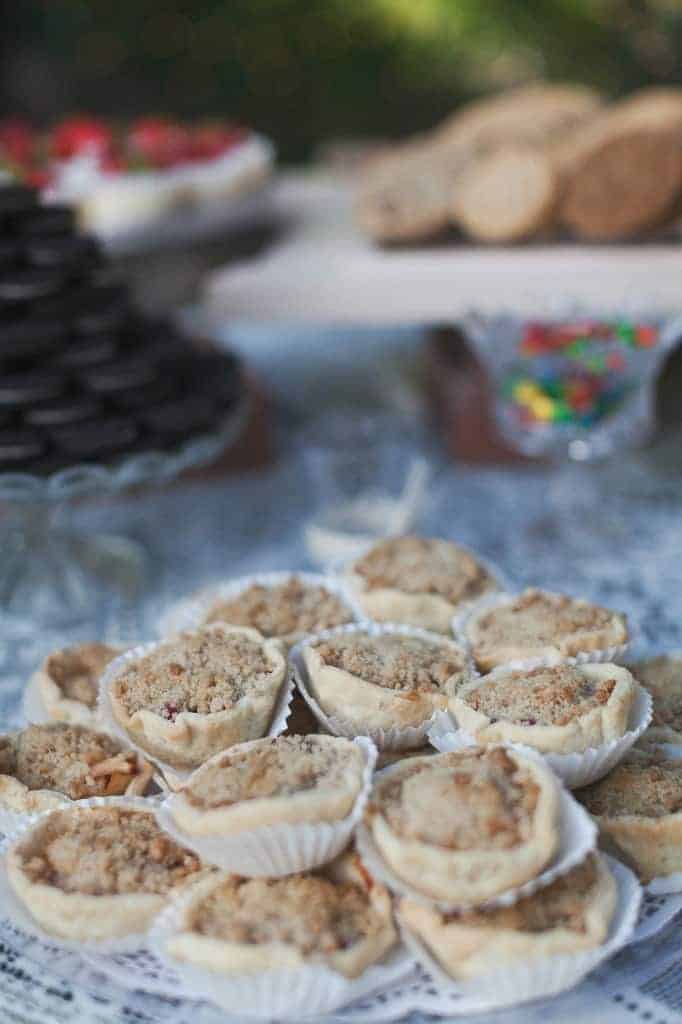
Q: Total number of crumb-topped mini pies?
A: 15